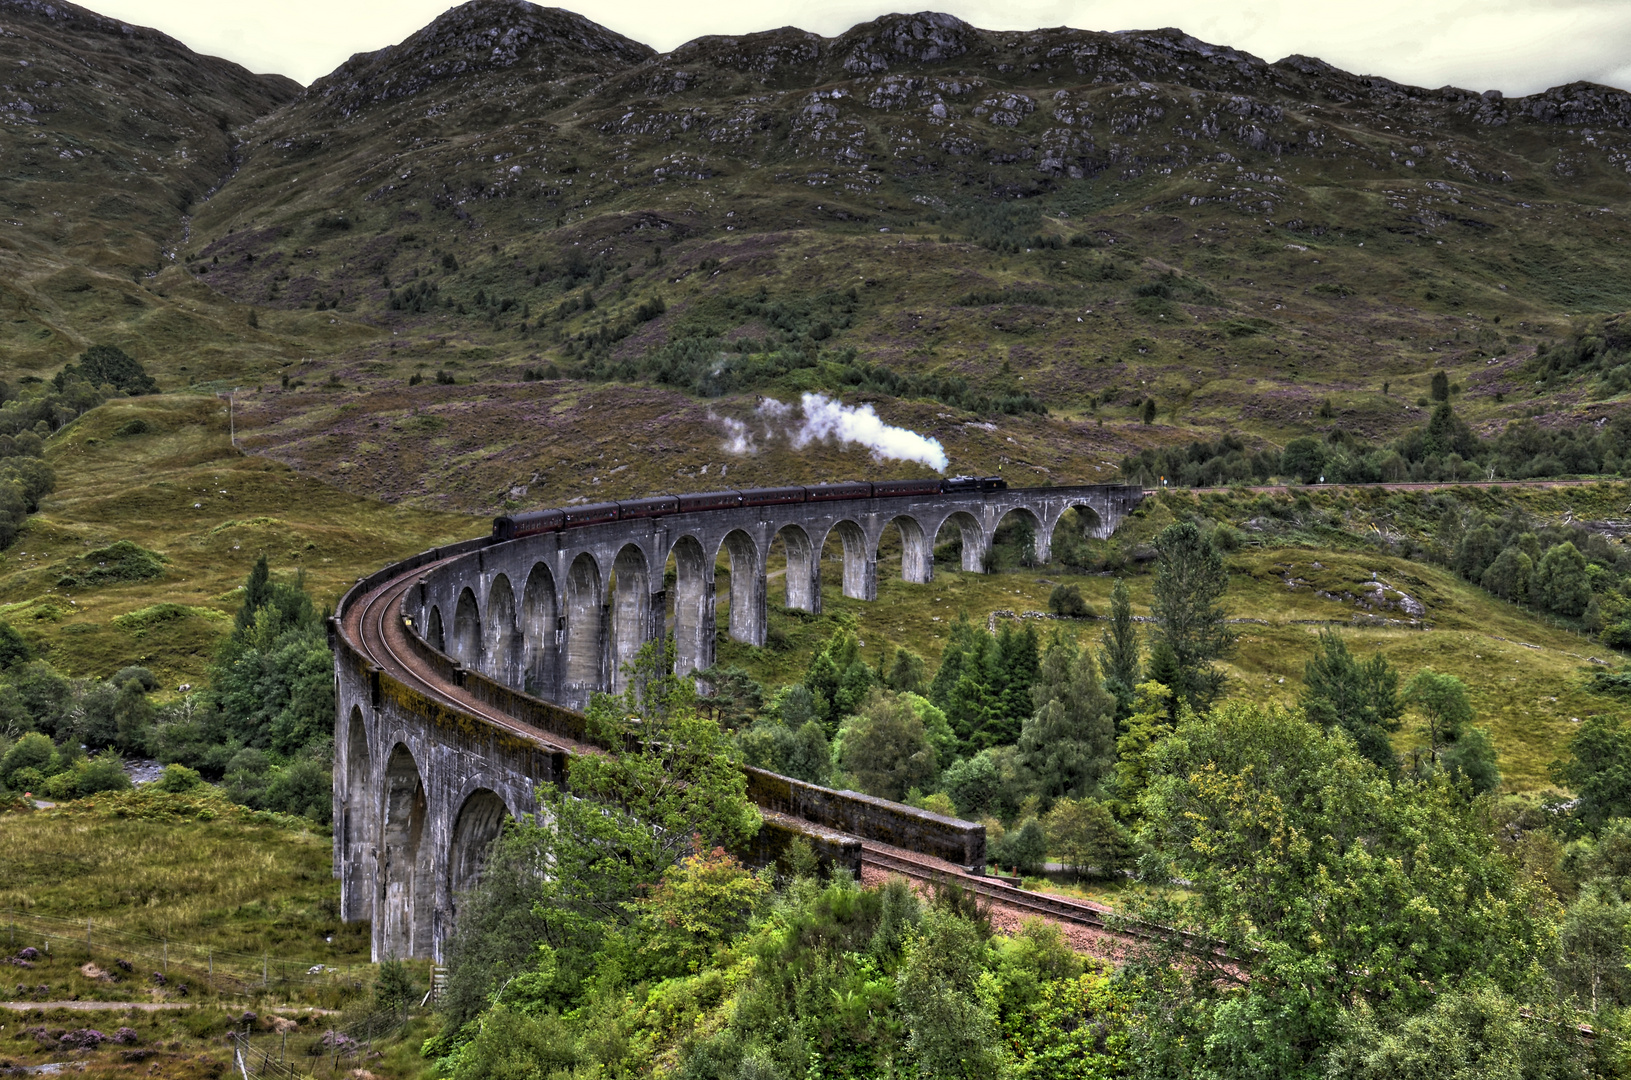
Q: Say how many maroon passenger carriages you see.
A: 7